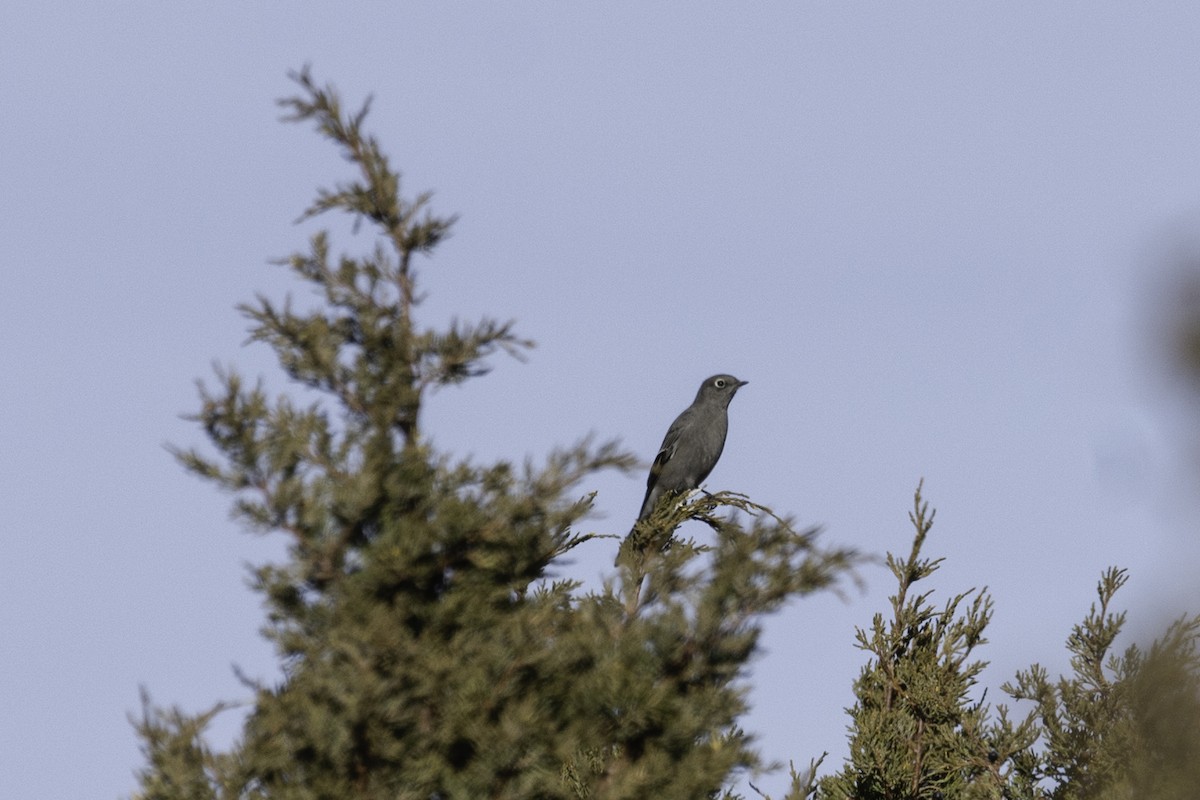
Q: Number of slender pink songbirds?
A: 0